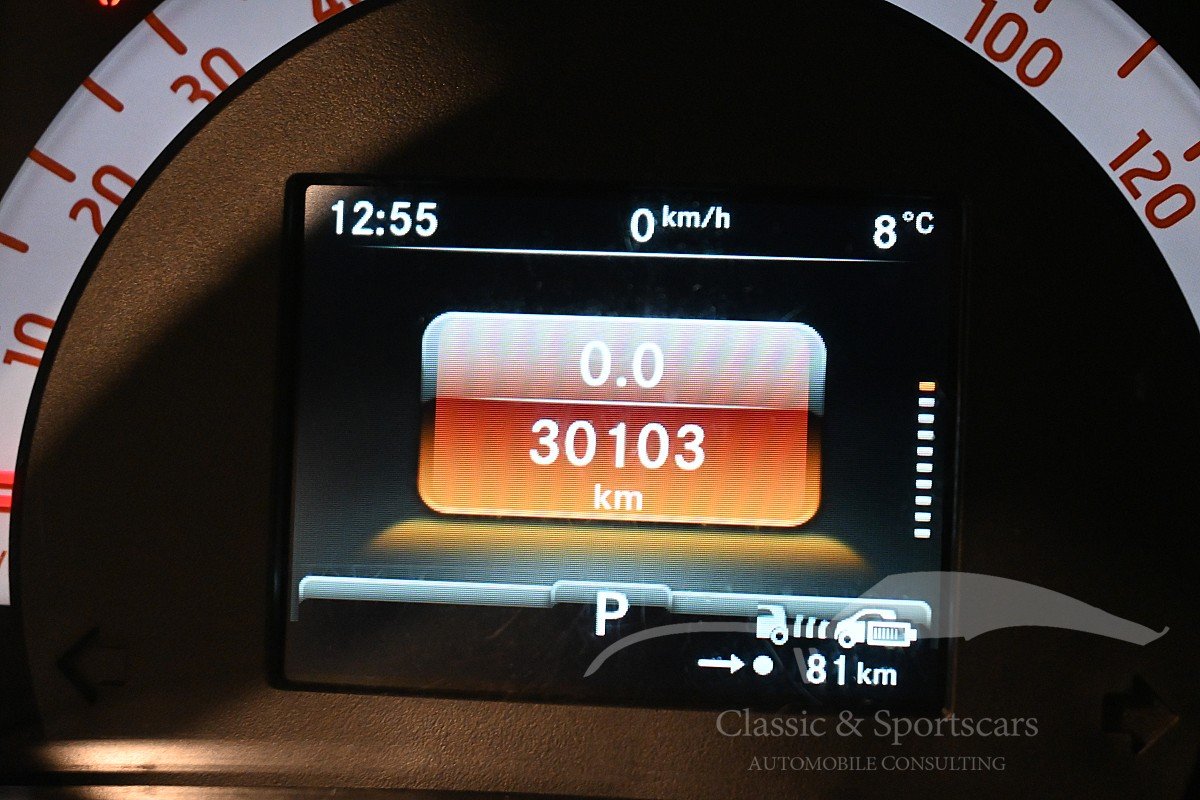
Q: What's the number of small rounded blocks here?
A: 10